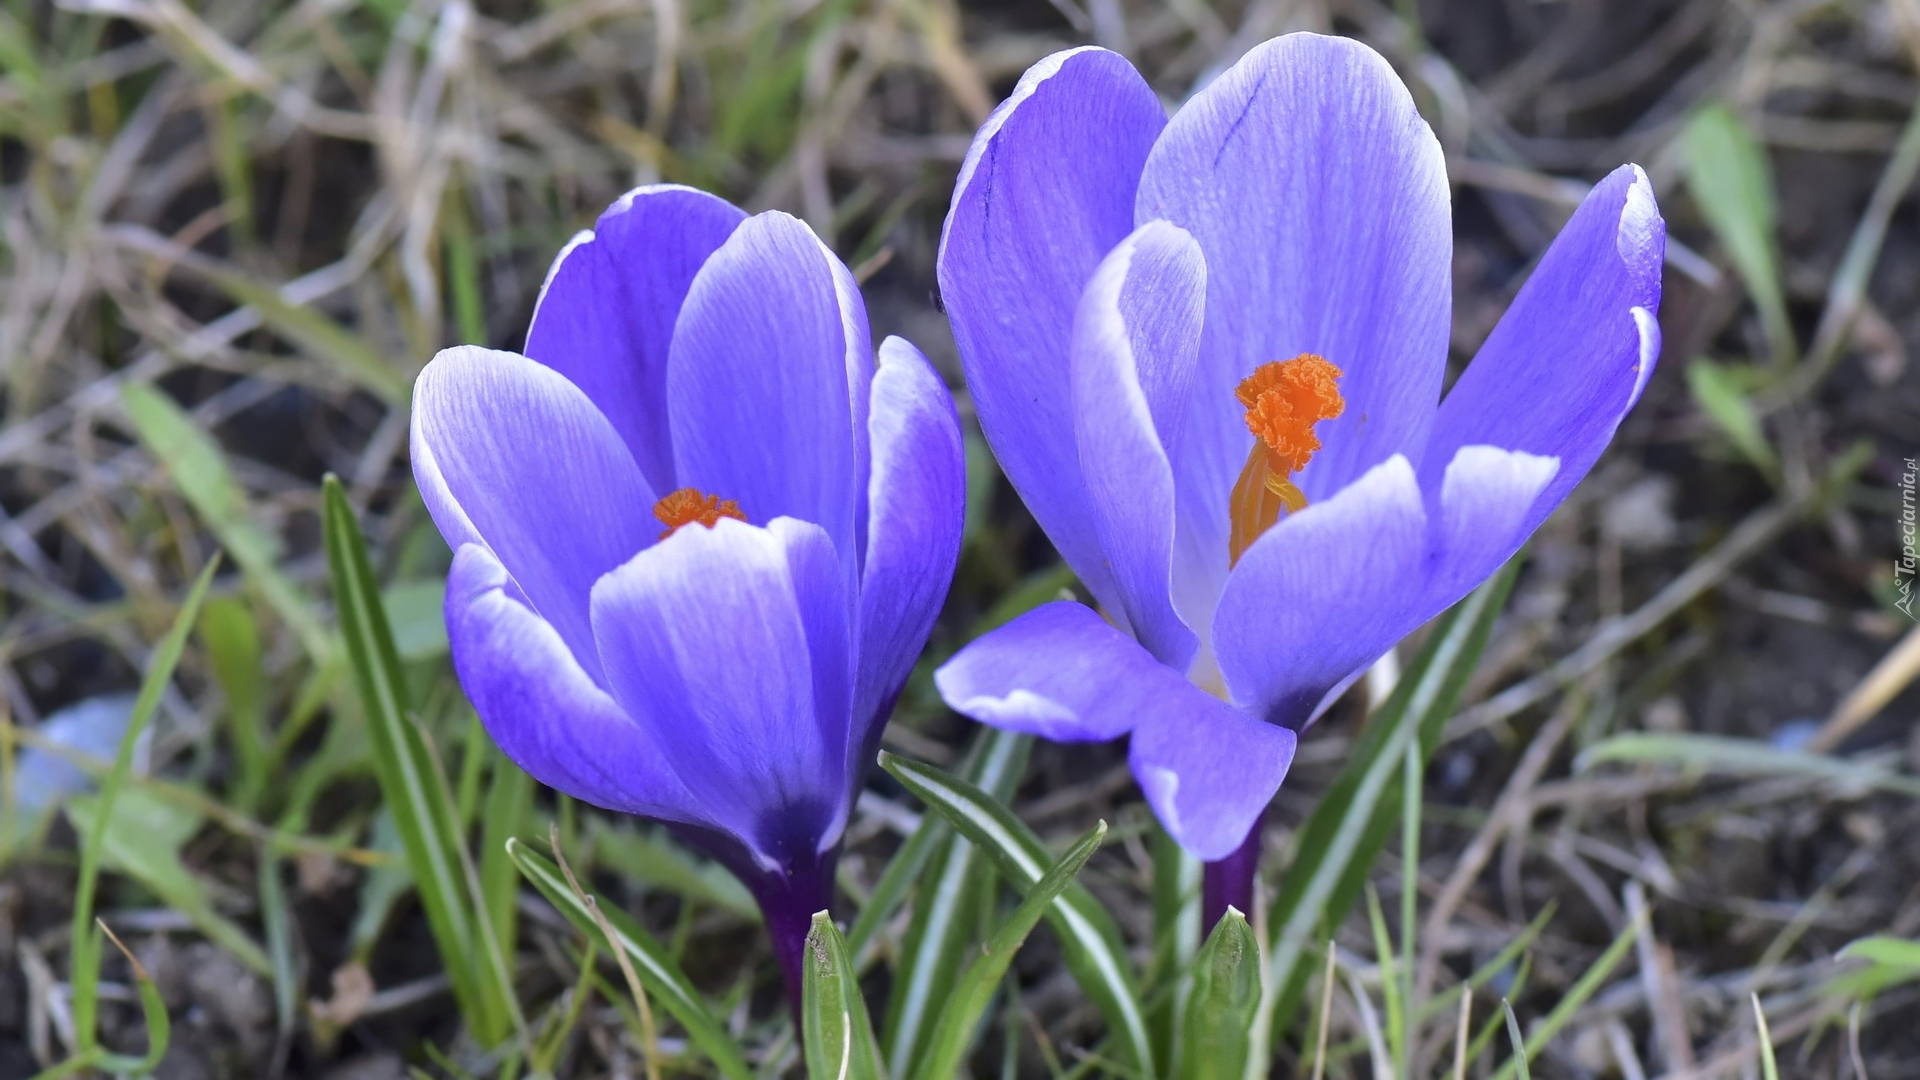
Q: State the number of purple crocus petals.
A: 12